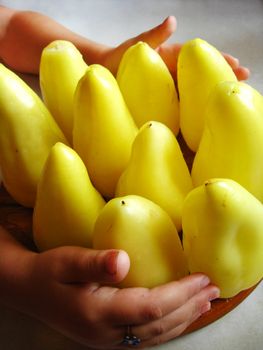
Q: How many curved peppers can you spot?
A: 10